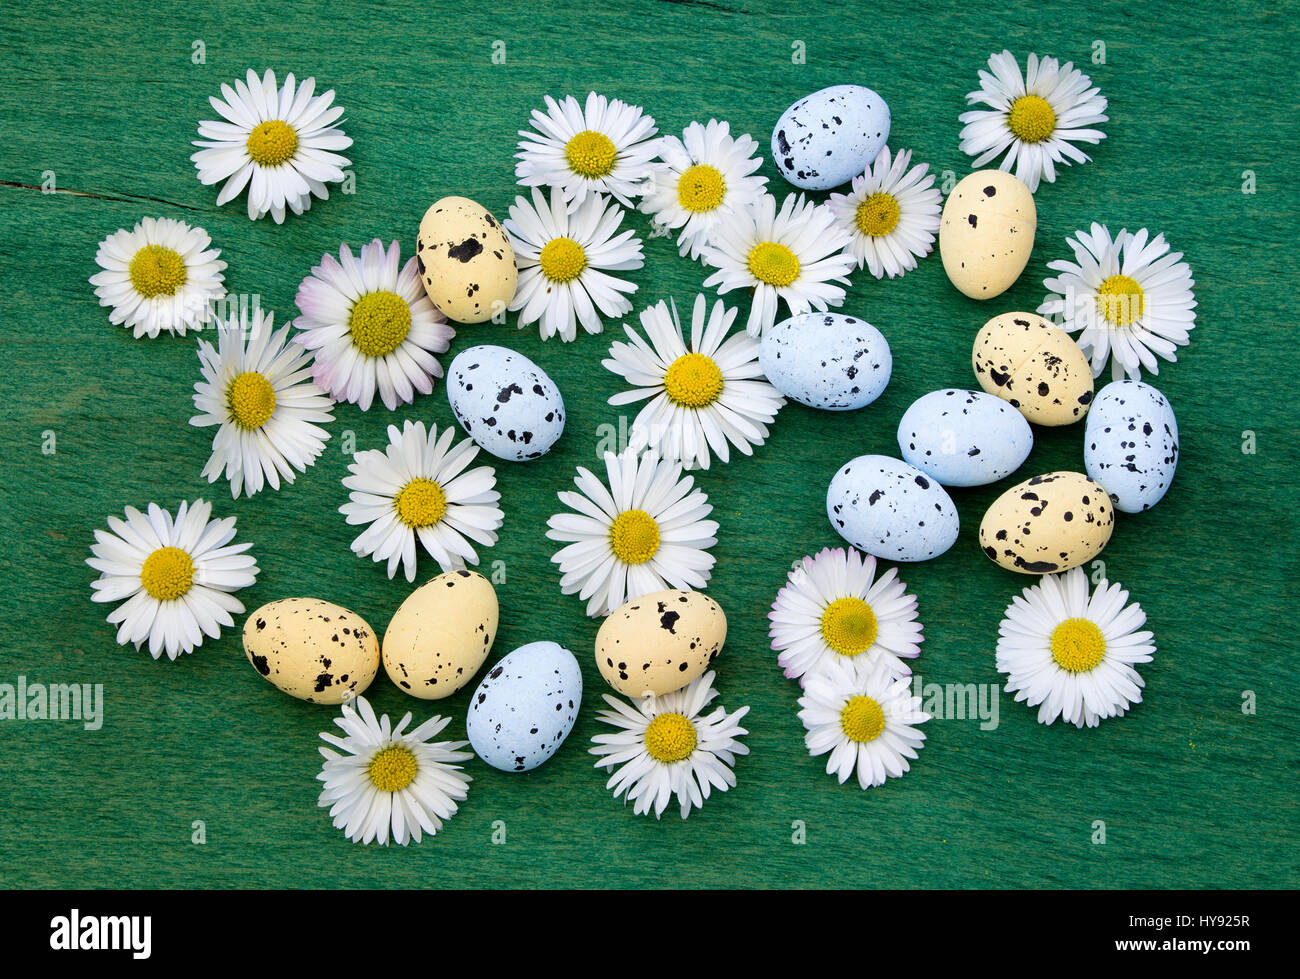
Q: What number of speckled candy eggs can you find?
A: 14